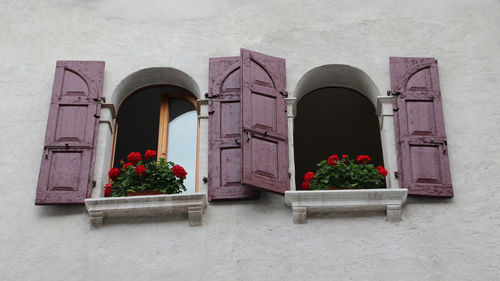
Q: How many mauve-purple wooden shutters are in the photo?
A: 4